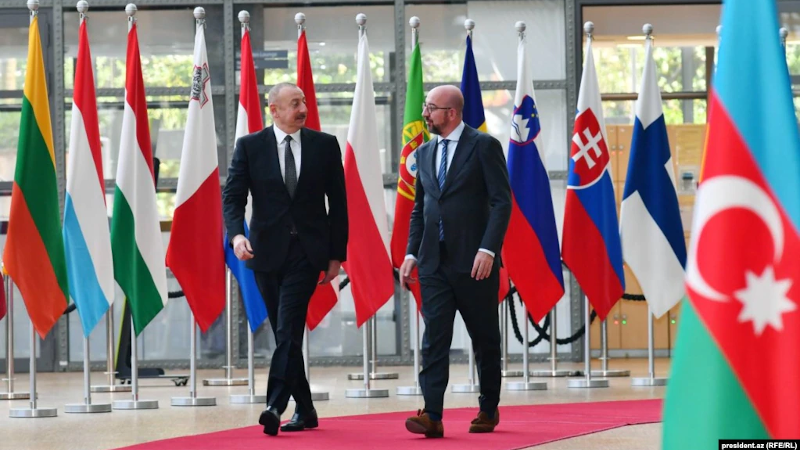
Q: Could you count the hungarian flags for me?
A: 1